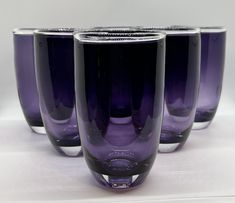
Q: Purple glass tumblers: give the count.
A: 6